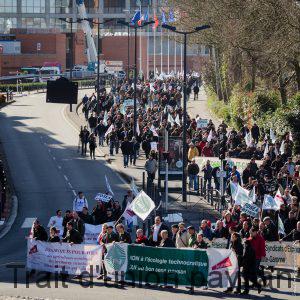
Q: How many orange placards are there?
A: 0